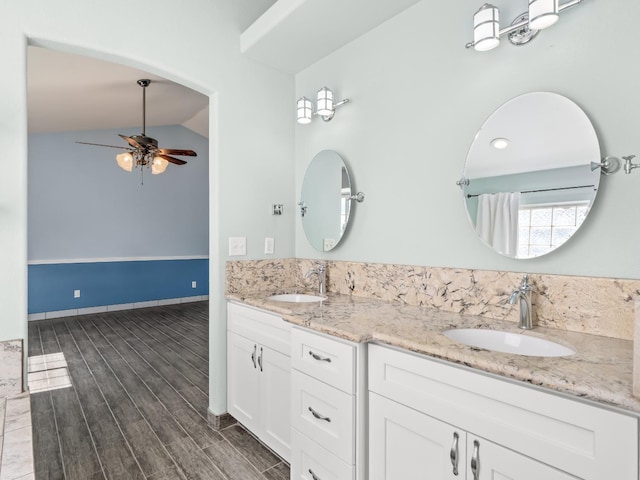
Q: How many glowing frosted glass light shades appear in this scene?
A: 6